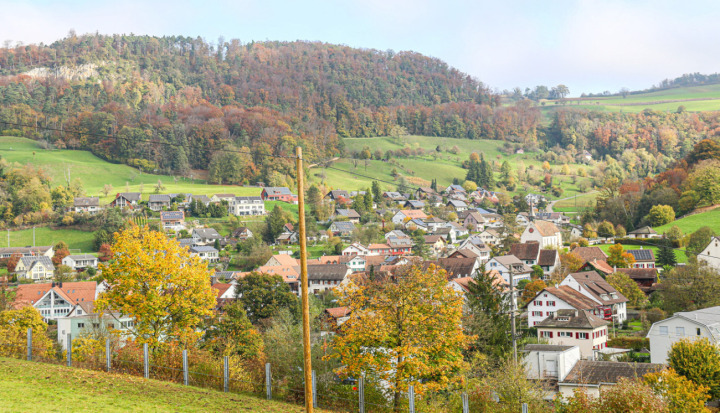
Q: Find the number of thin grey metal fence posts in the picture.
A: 12